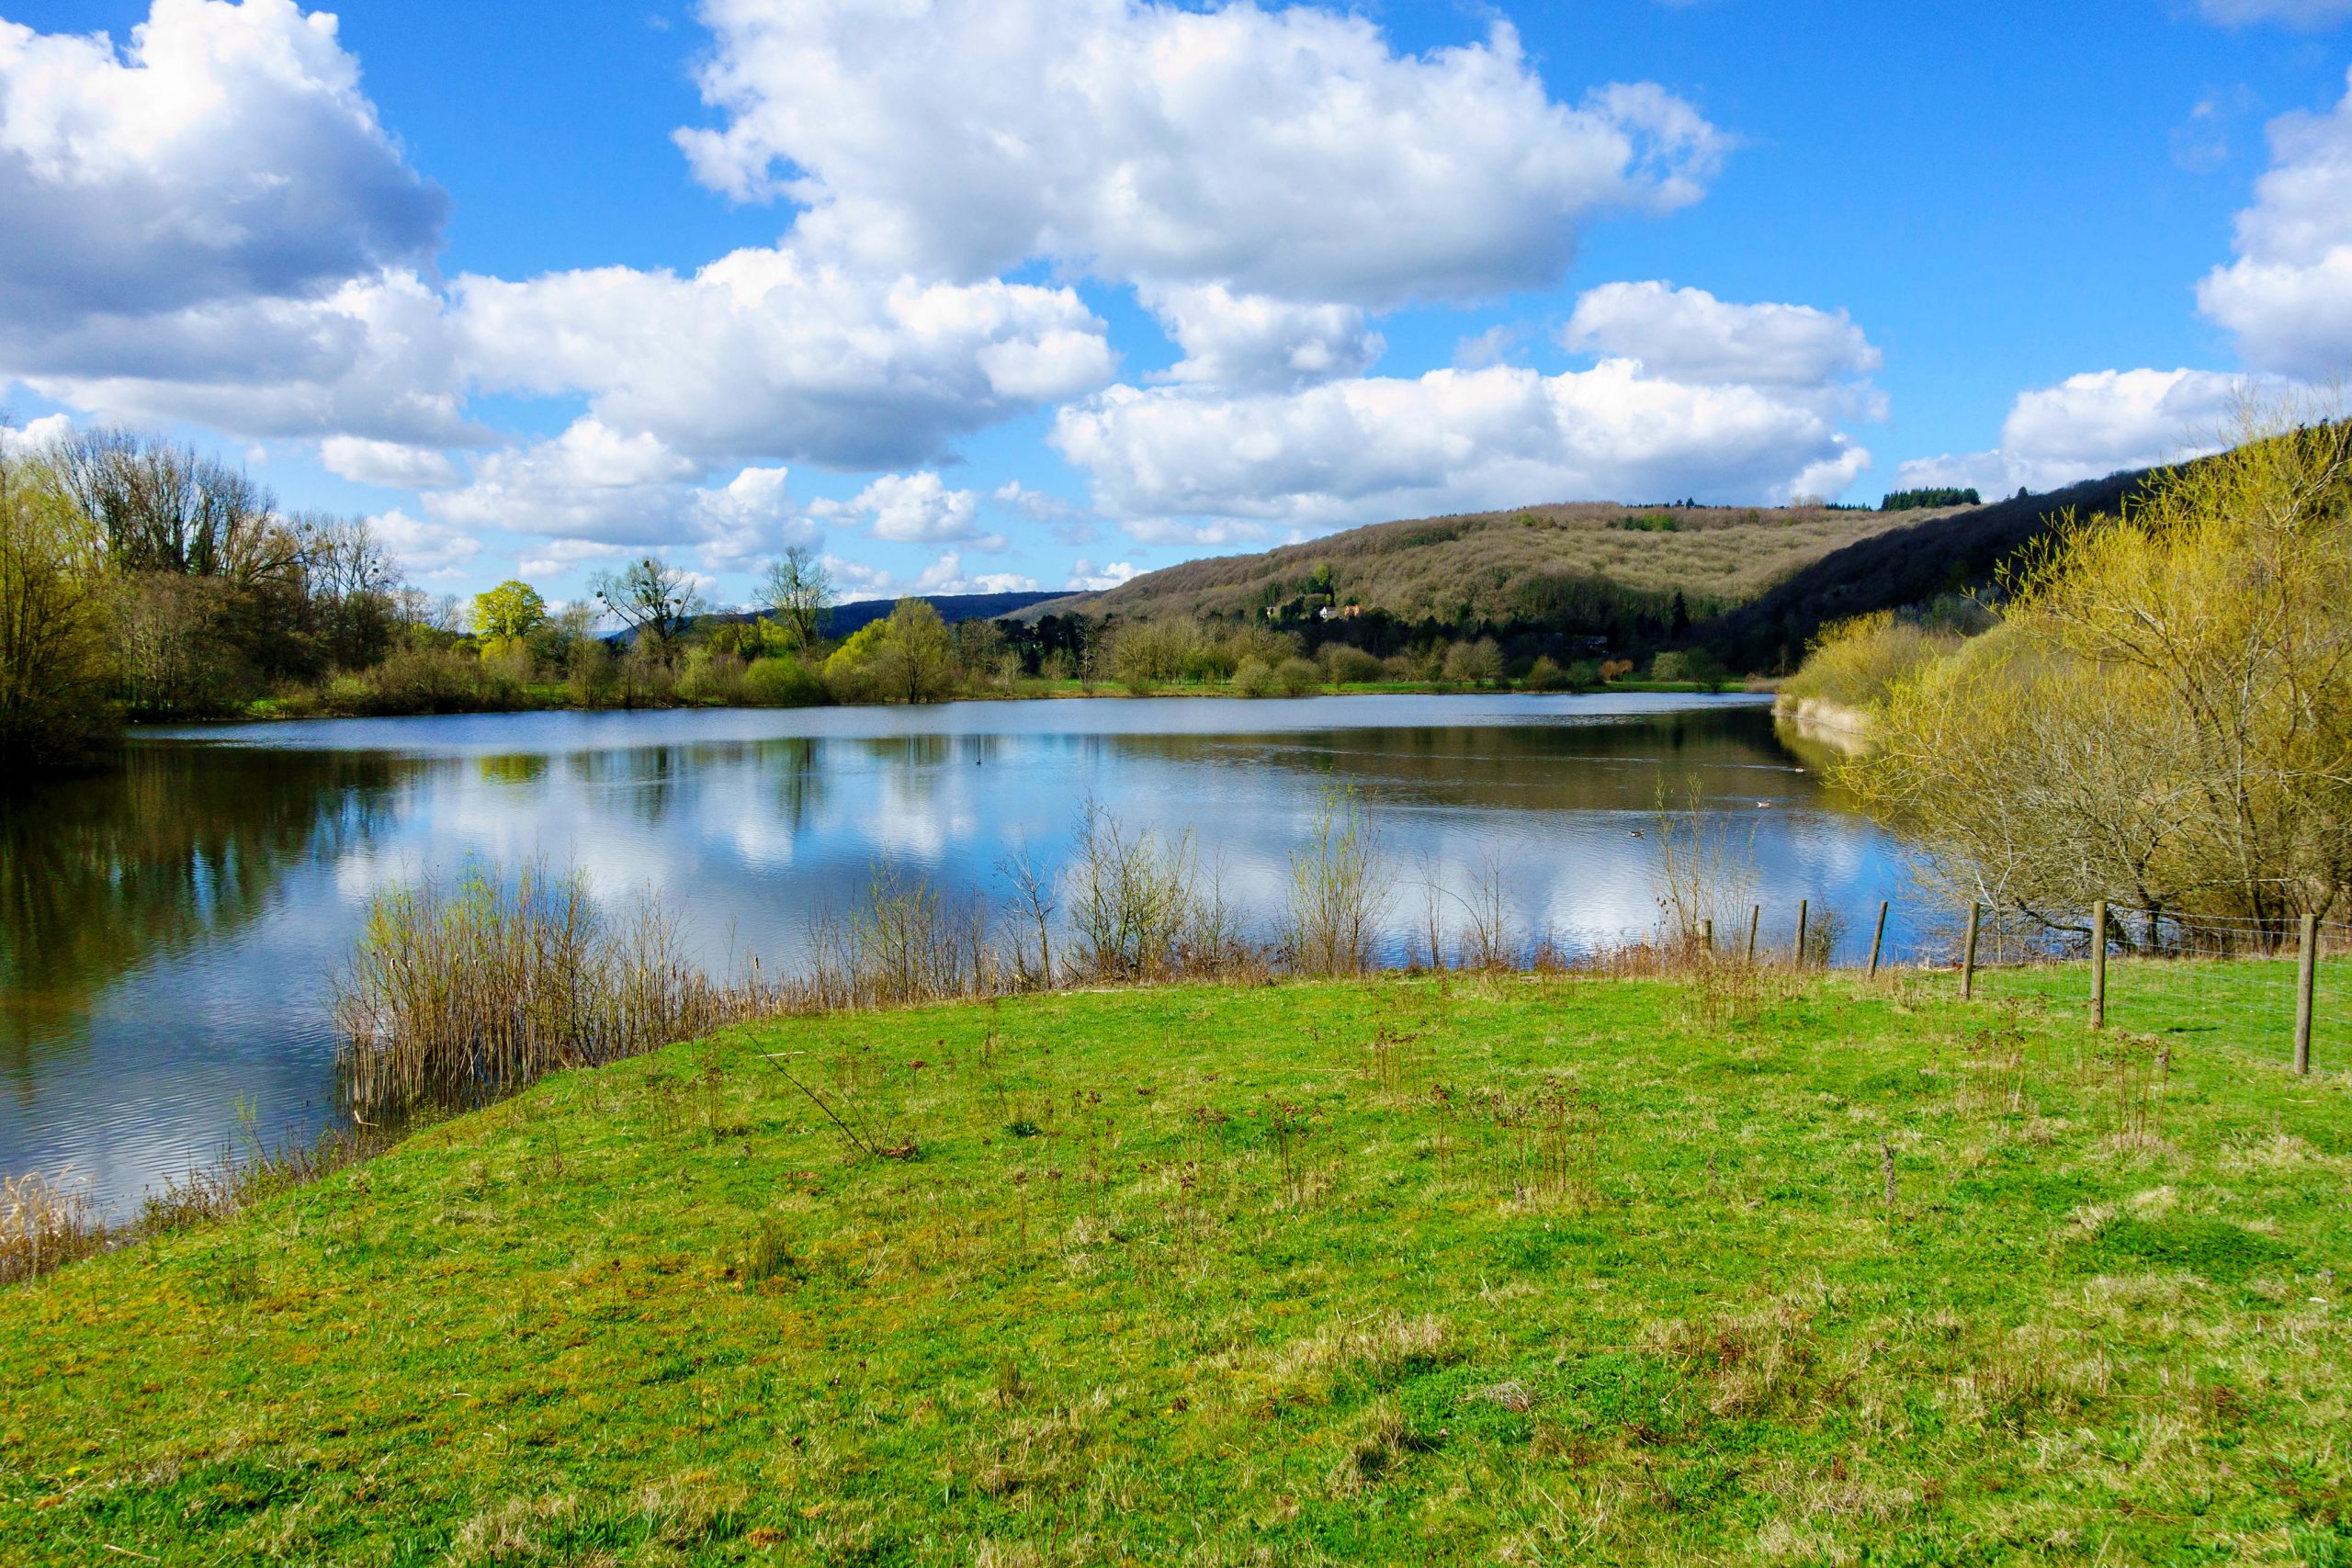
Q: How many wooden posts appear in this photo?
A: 7